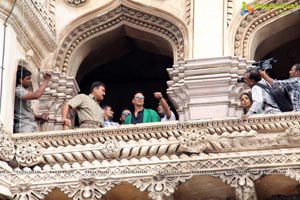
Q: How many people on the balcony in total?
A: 9